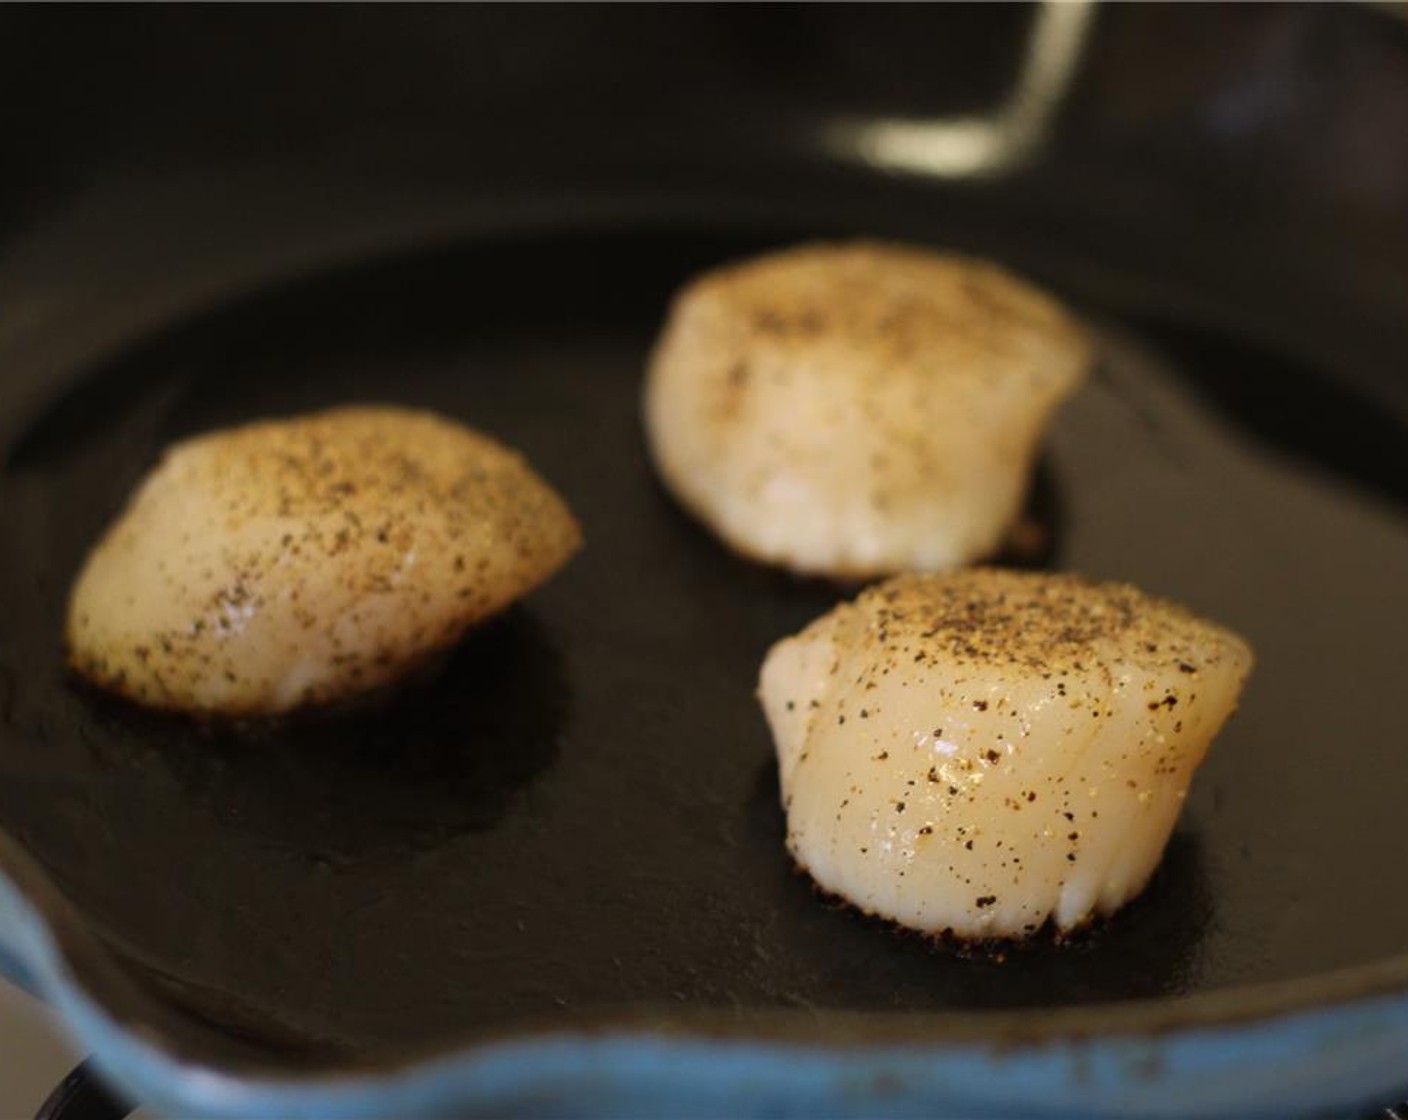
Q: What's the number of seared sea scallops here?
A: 3